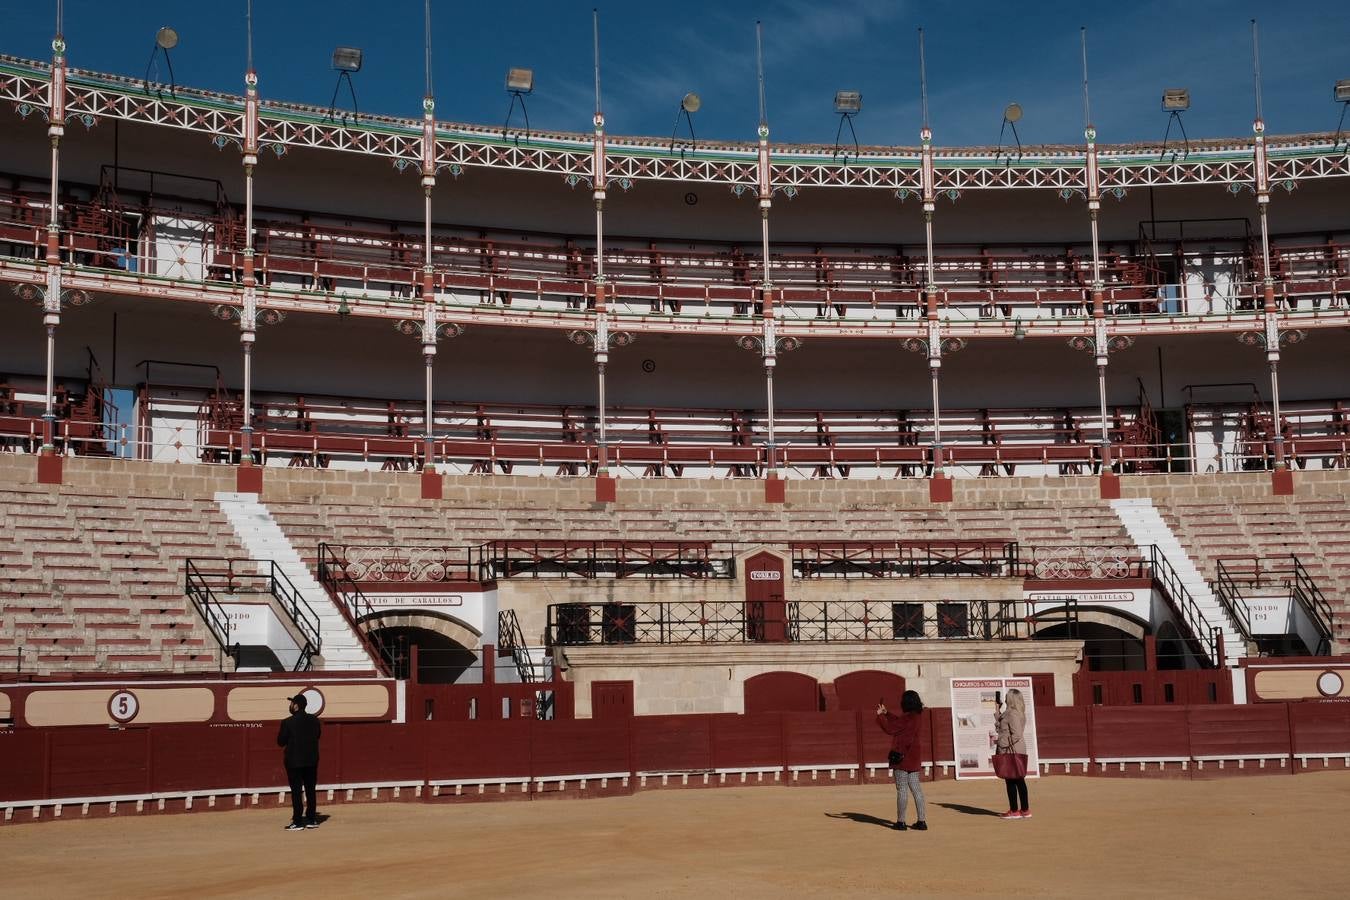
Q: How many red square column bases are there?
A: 8